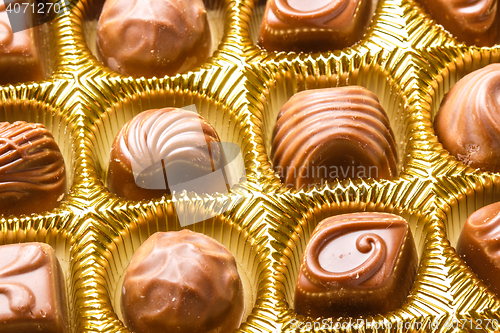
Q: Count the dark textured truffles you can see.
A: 2